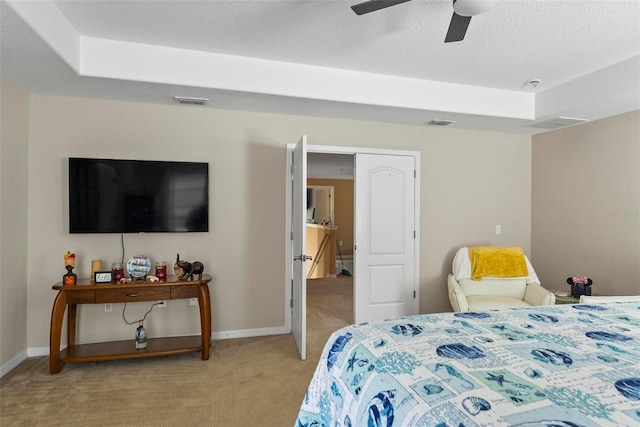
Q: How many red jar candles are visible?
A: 2